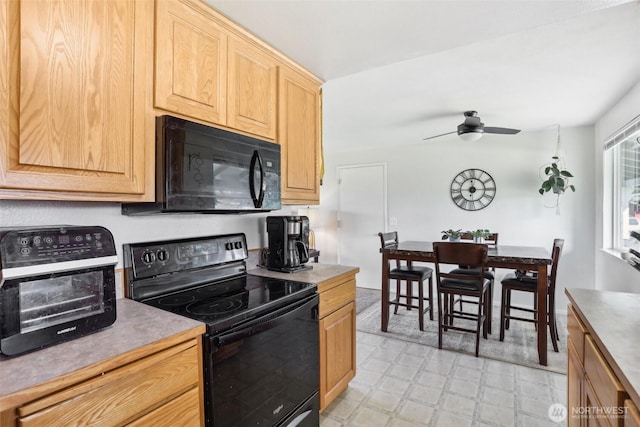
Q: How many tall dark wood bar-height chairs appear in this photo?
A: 4